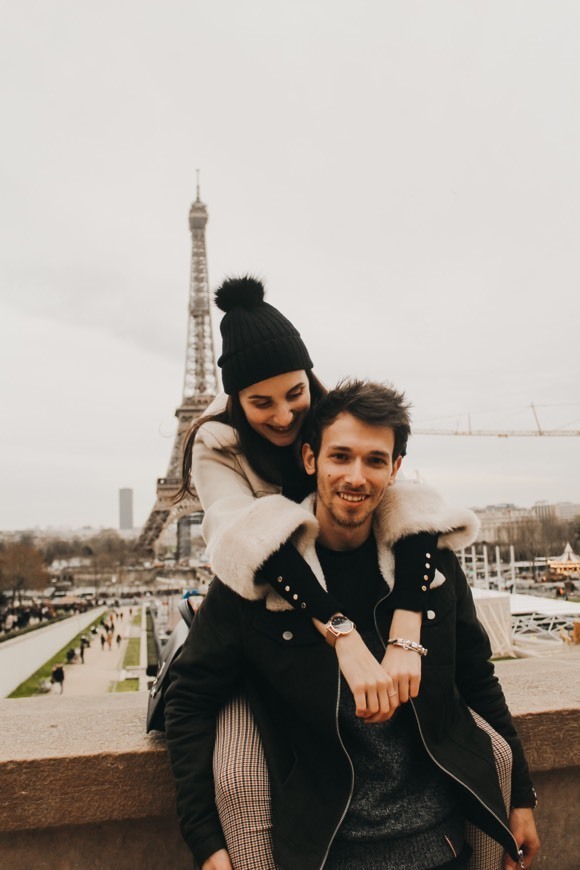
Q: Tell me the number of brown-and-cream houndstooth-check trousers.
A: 1